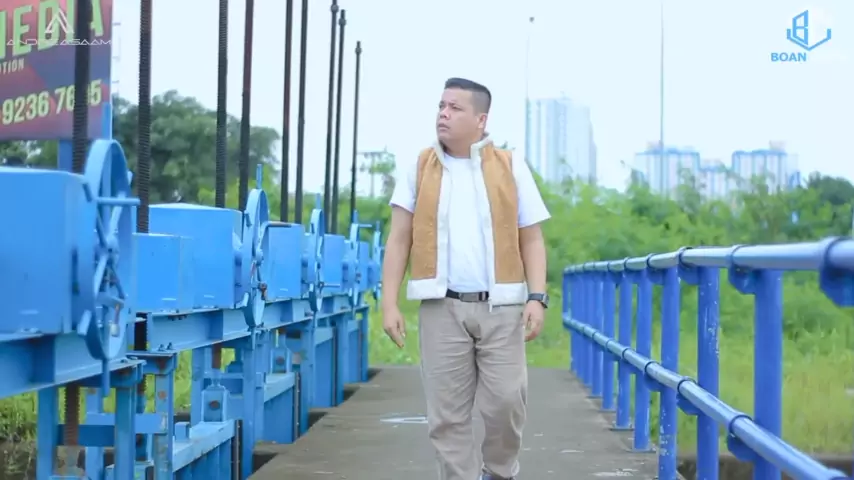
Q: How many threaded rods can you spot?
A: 9